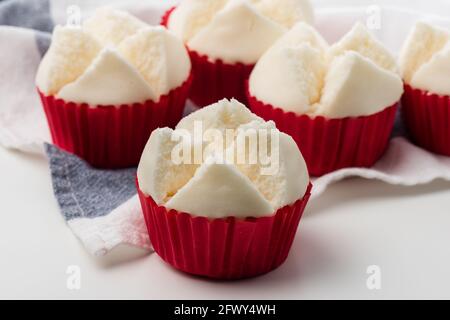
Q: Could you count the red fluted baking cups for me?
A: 5